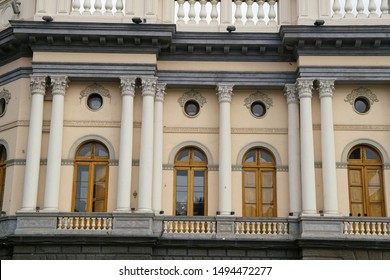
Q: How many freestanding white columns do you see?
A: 9